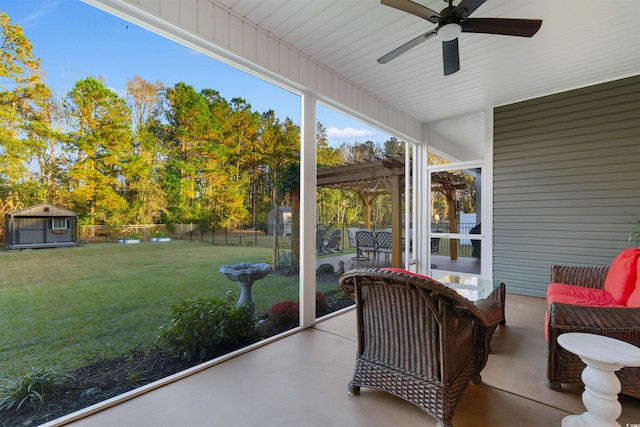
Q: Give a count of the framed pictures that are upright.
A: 0